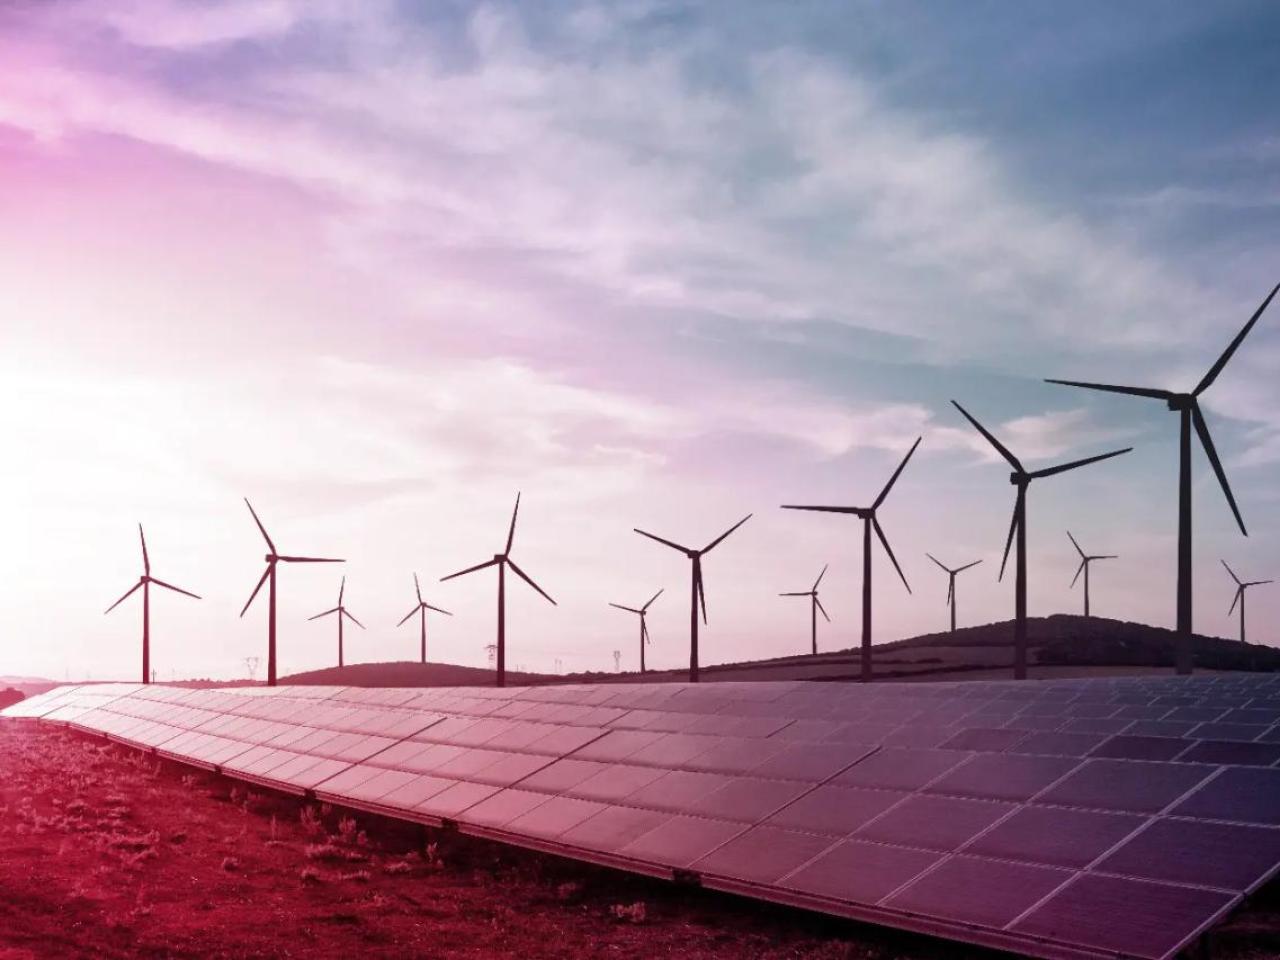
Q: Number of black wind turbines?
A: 14